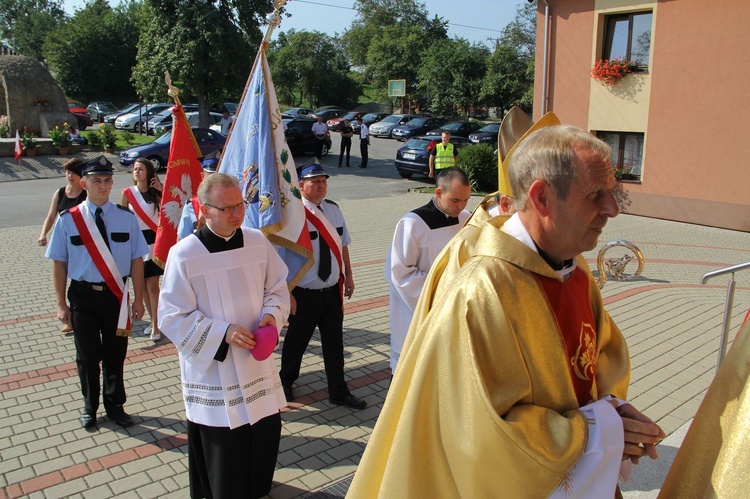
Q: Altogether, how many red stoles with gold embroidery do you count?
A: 1